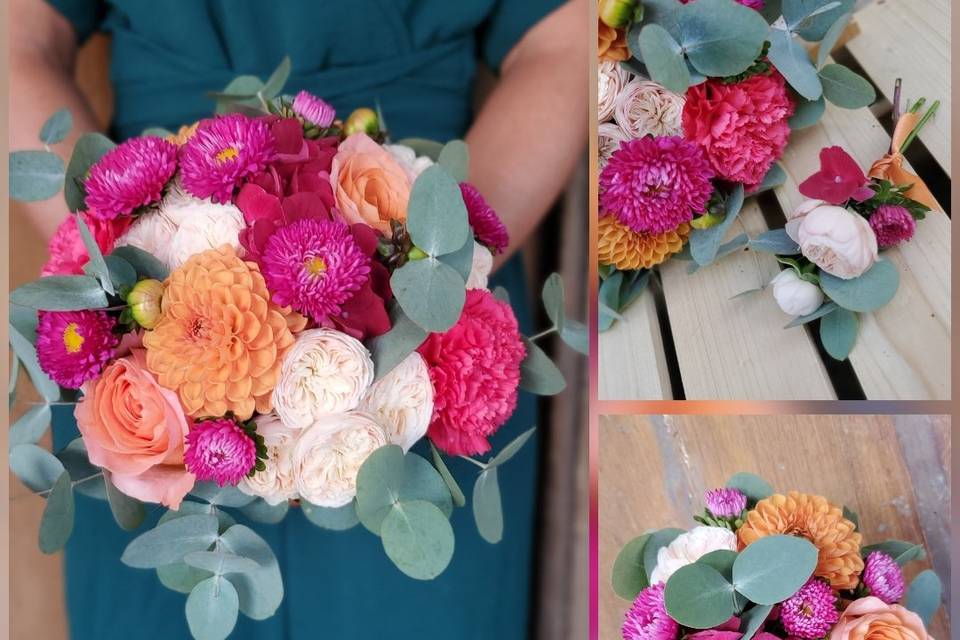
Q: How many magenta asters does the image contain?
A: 13